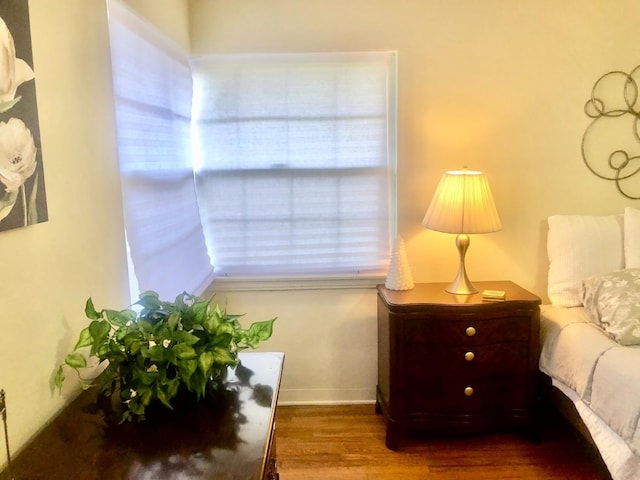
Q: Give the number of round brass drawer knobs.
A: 3